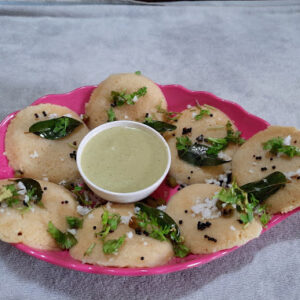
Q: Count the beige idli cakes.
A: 7